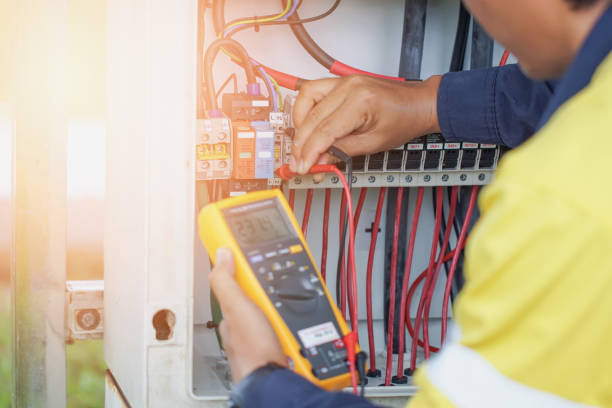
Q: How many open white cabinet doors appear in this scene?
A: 1